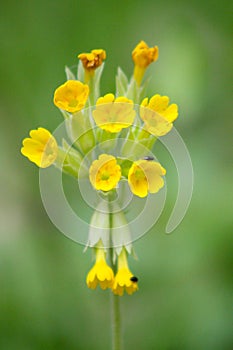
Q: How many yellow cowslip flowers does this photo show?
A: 10